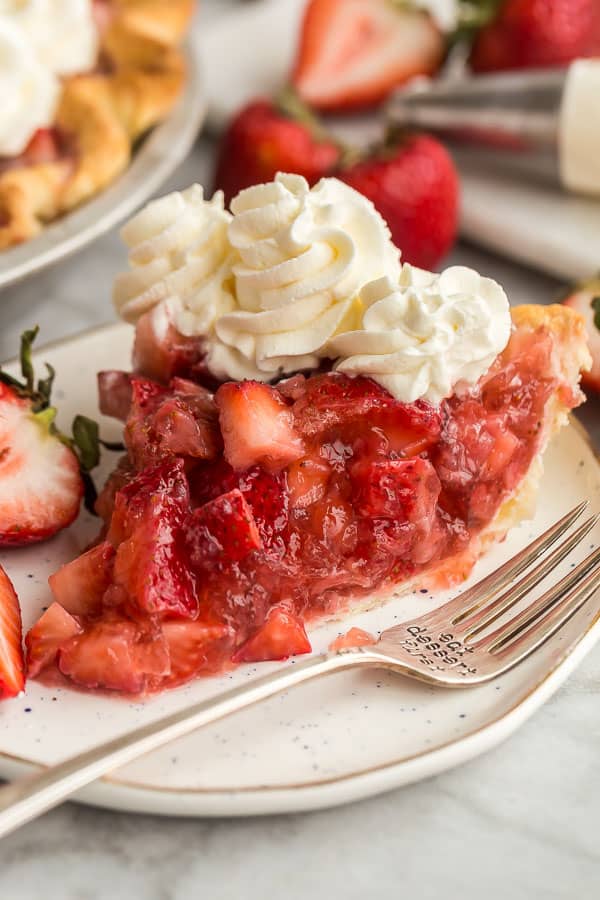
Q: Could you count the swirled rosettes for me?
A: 3